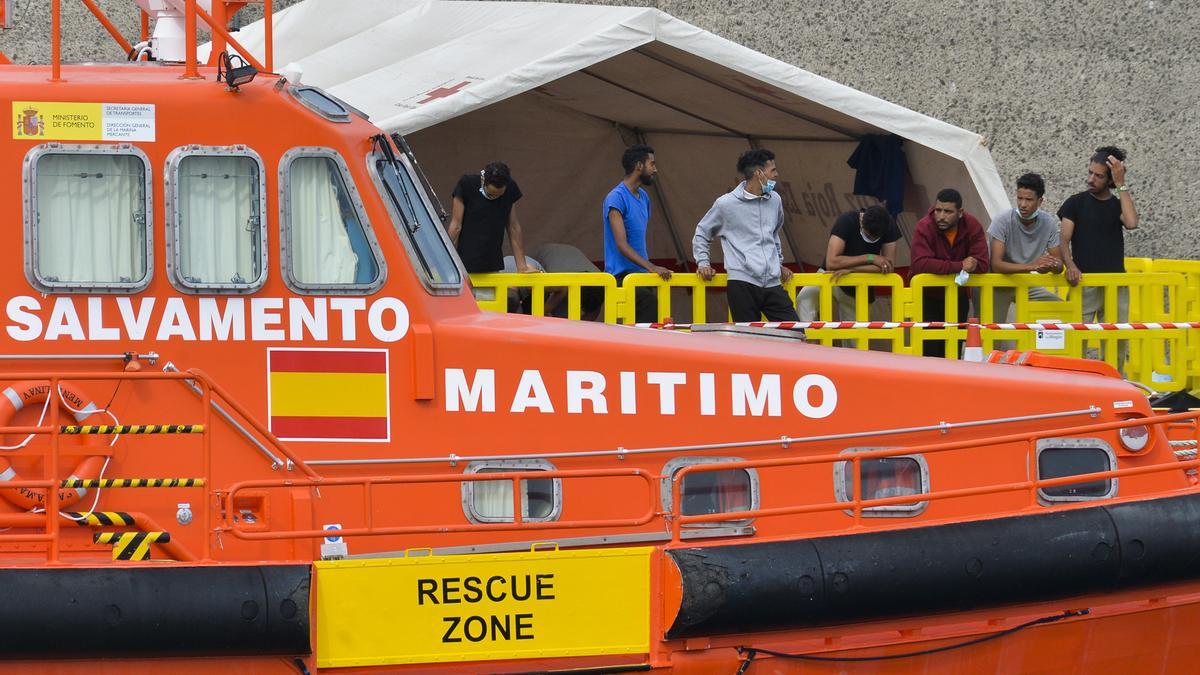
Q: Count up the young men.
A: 7